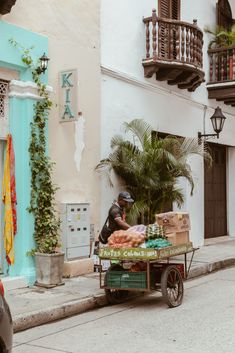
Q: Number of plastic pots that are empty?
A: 0